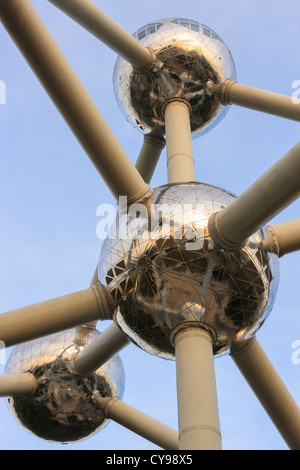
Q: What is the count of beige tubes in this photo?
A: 13